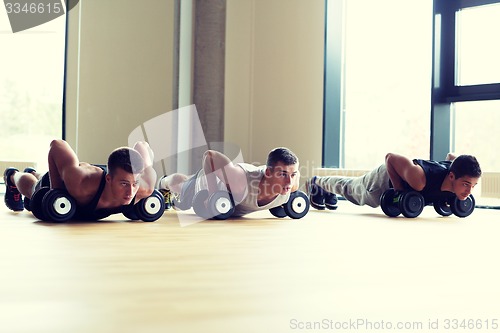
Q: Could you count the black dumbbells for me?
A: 6